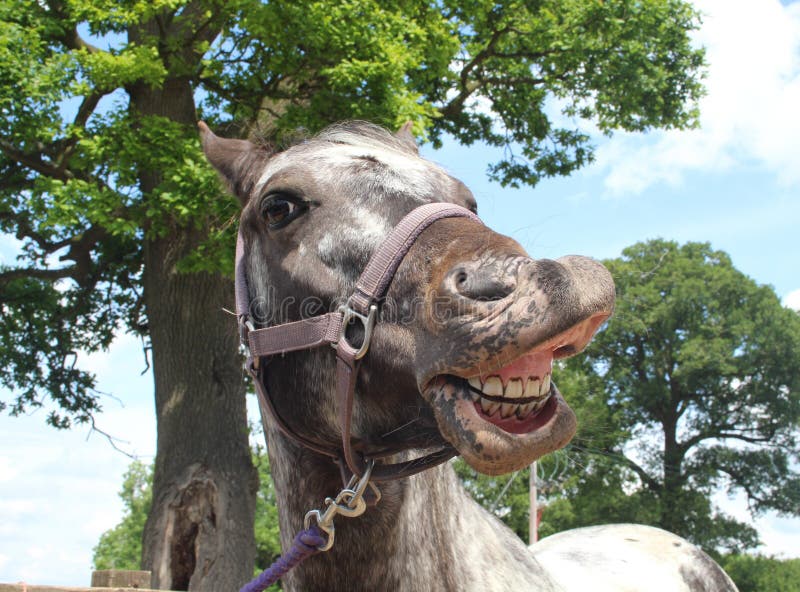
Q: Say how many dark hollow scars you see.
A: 1